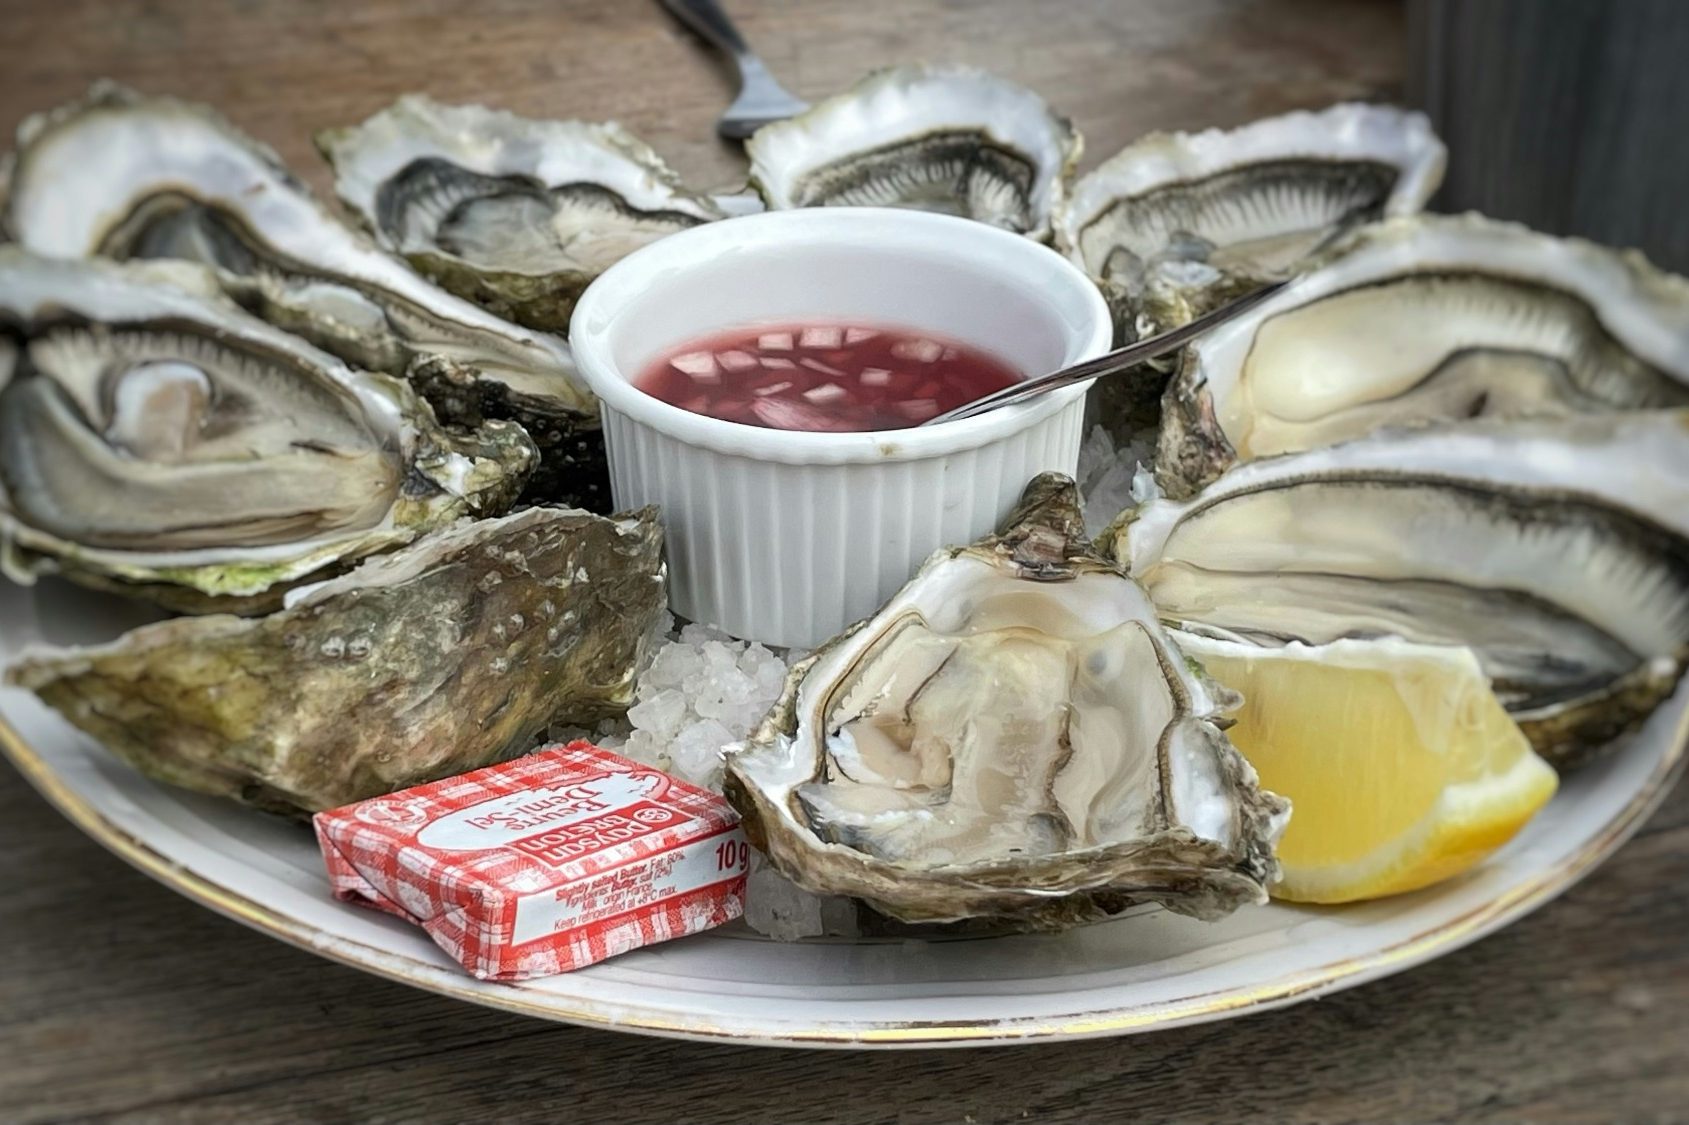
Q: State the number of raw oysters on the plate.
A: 9